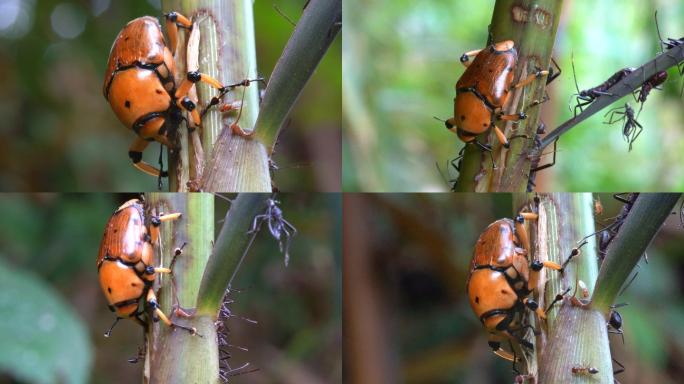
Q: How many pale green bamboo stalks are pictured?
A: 4